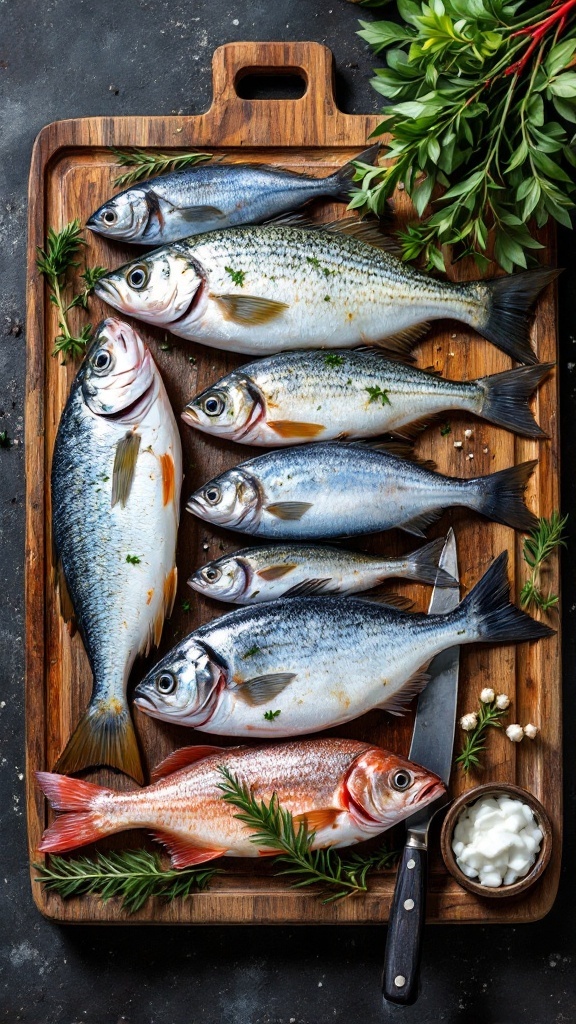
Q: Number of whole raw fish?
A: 8